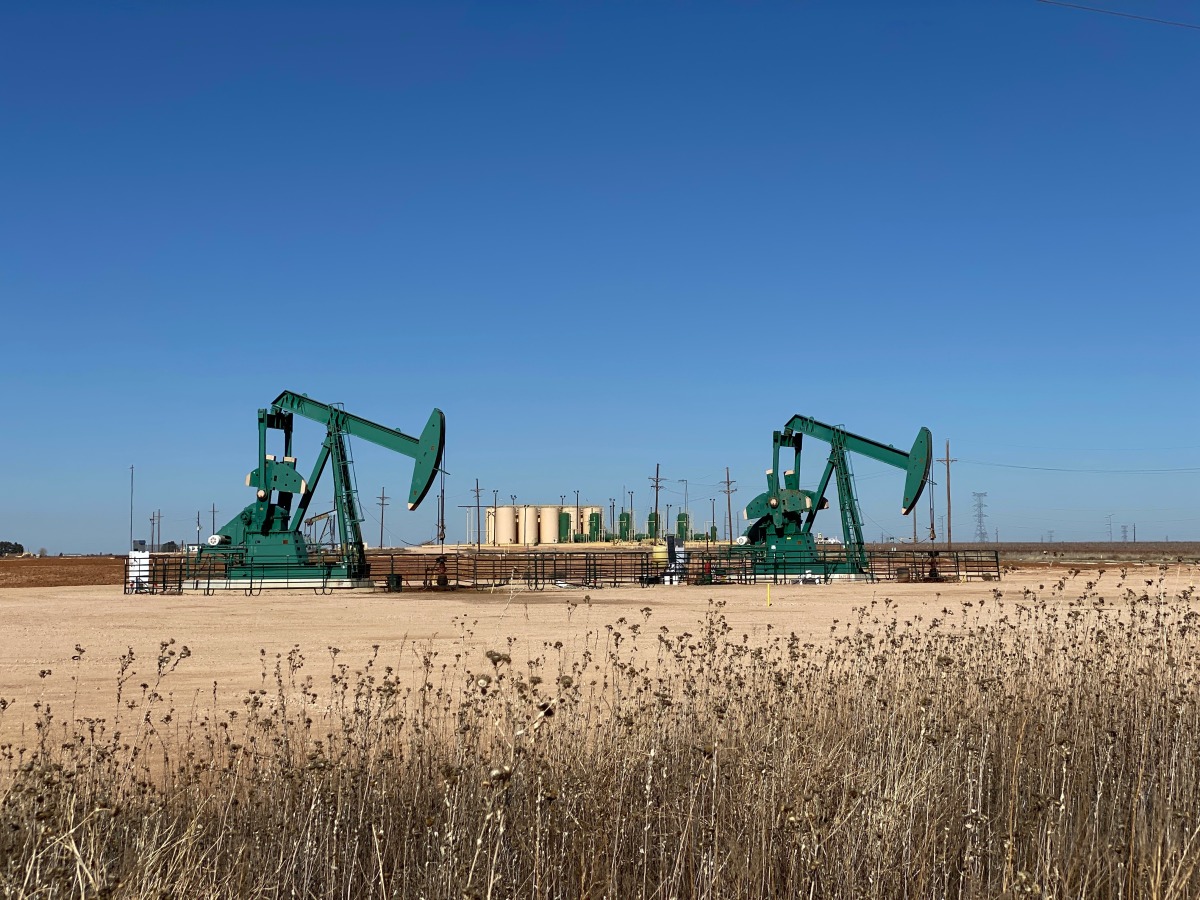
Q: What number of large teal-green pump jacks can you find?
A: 2